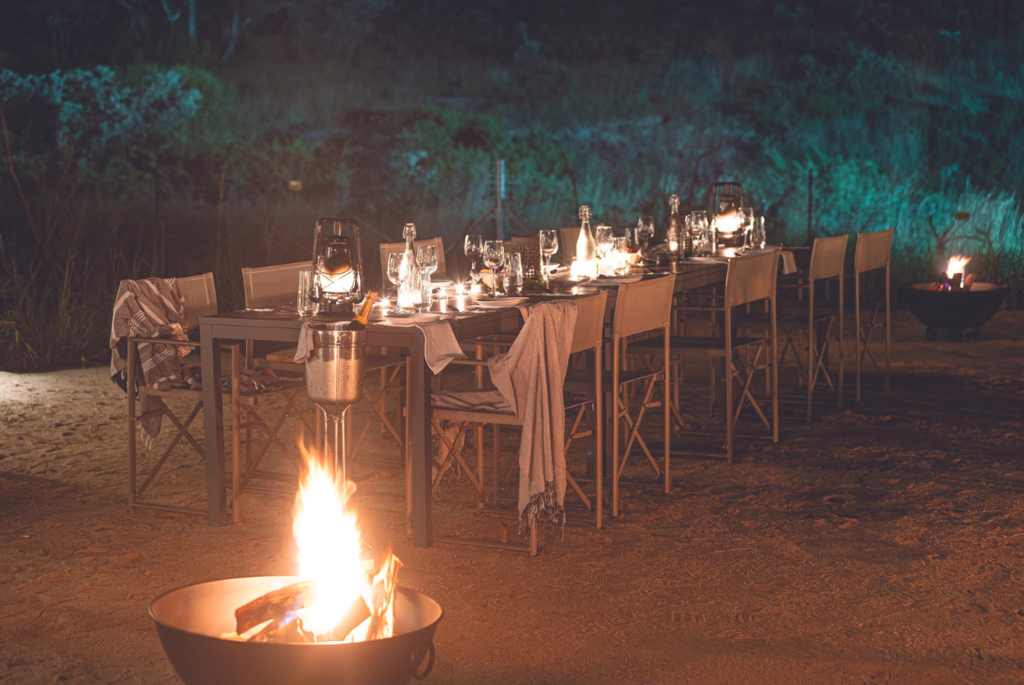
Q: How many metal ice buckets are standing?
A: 1